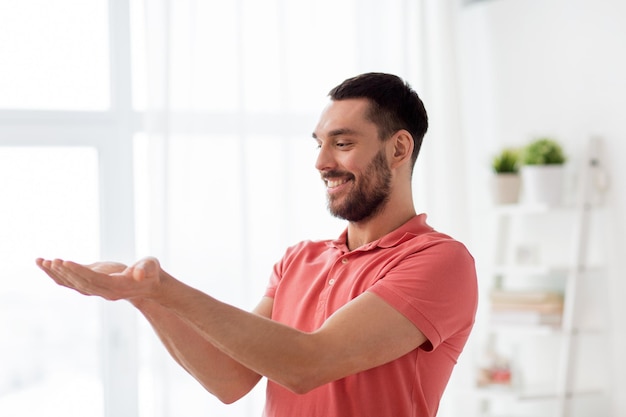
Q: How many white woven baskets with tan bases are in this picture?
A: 0